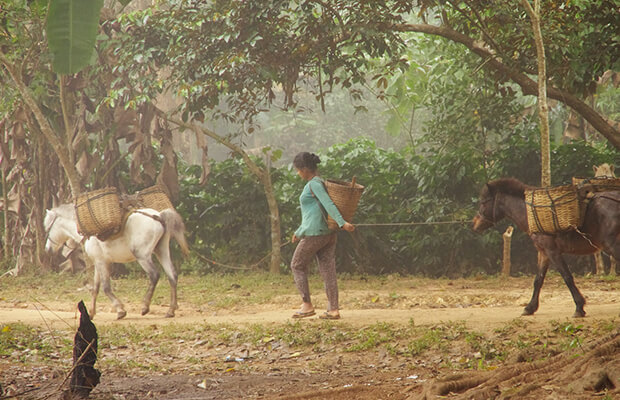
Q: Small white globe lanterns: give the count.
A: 0